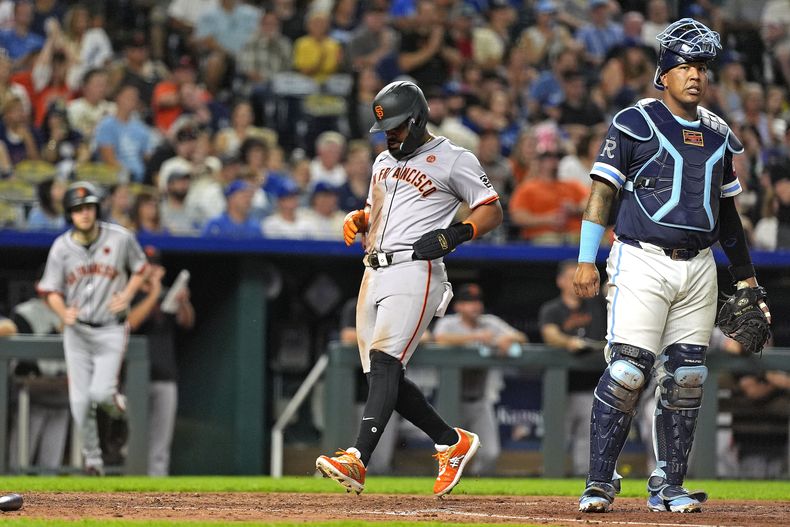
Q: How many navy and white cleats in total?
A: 2